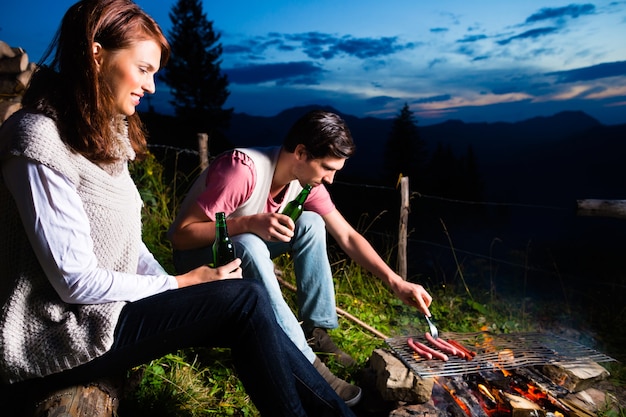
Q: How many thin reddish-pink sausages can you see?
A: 6